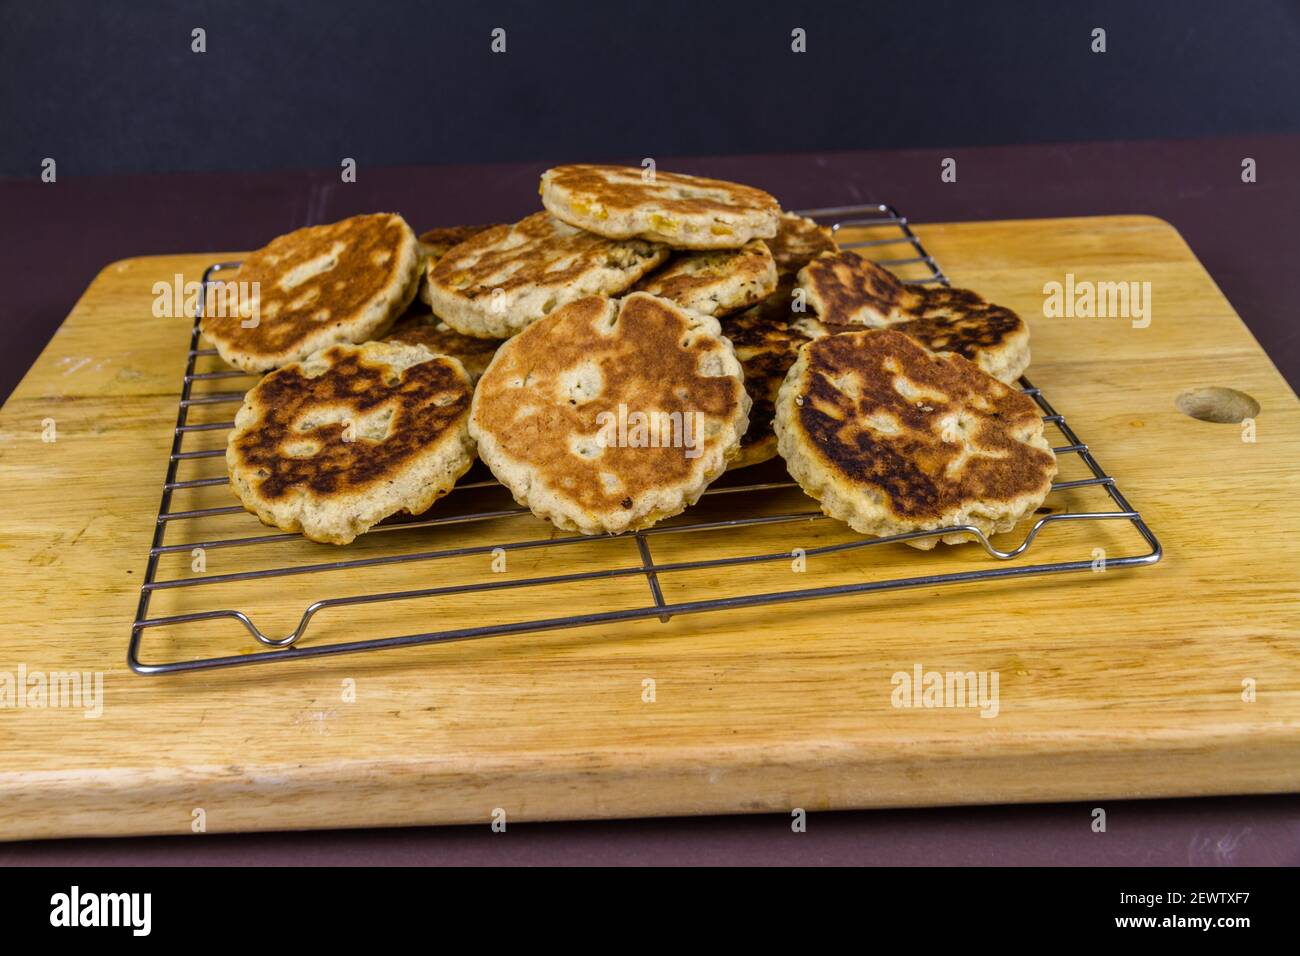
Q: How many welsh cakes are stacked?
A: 13